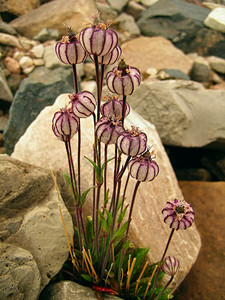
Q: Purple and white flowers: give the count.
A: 12